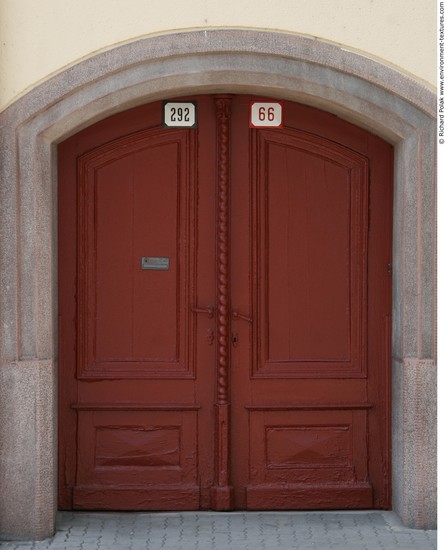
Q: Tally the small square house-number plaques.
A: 2